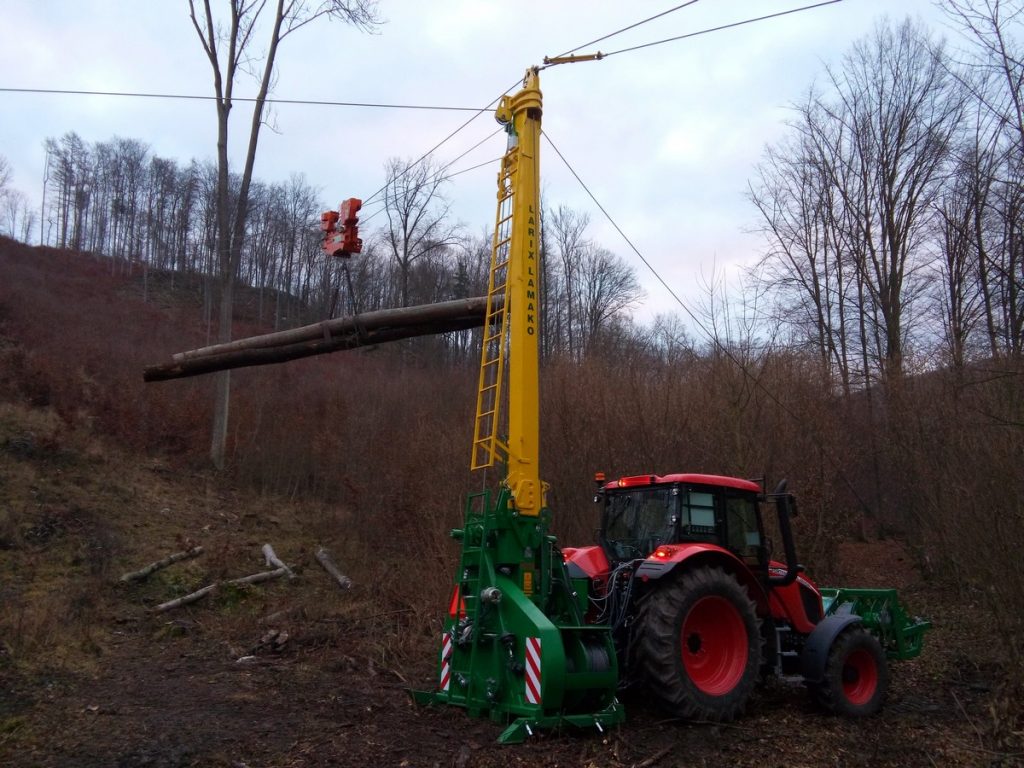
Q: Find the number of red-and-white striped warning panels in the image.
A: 2